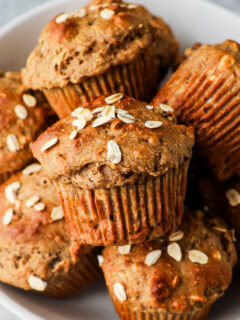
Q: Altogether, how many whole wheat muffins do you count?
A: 7